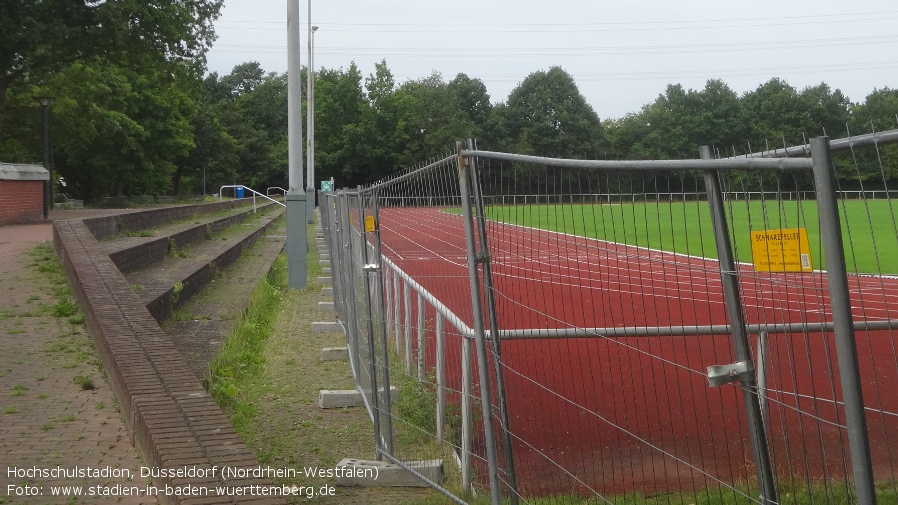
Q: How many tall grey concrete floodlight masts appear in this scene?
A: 3